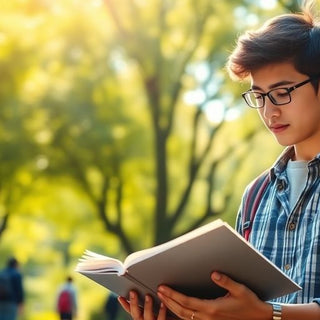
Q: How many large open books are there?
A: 1